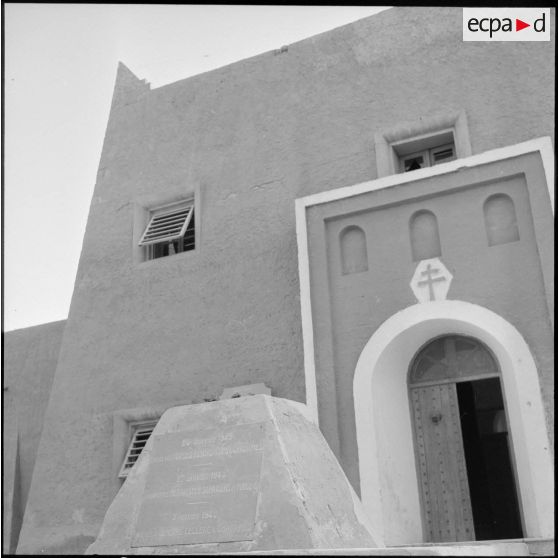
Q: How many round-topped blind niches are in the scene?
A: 3